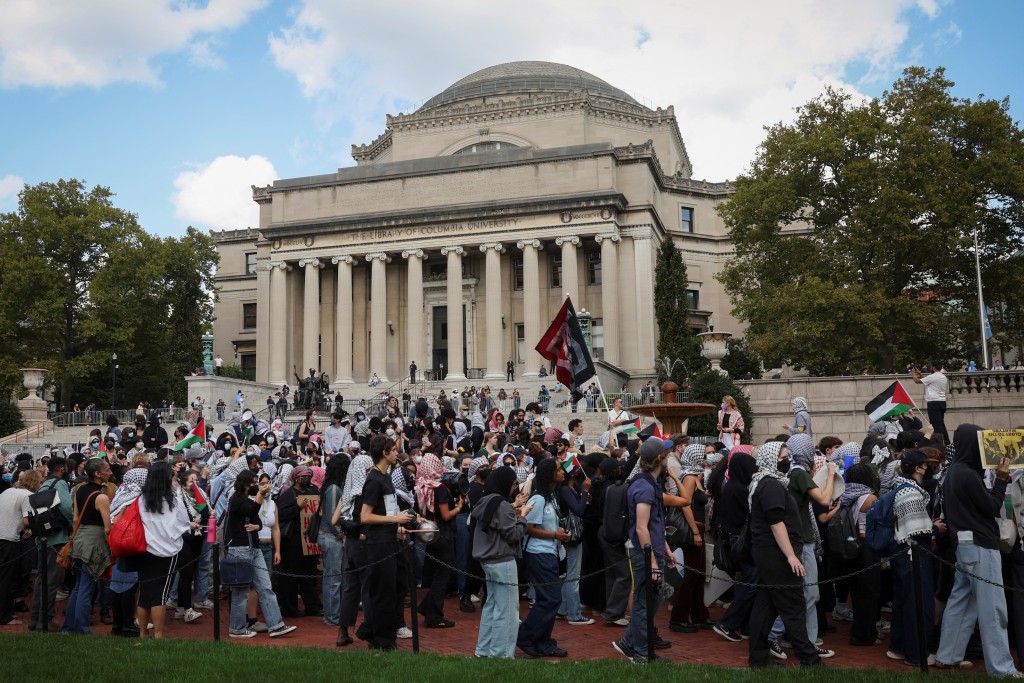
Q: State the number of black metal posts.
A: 5